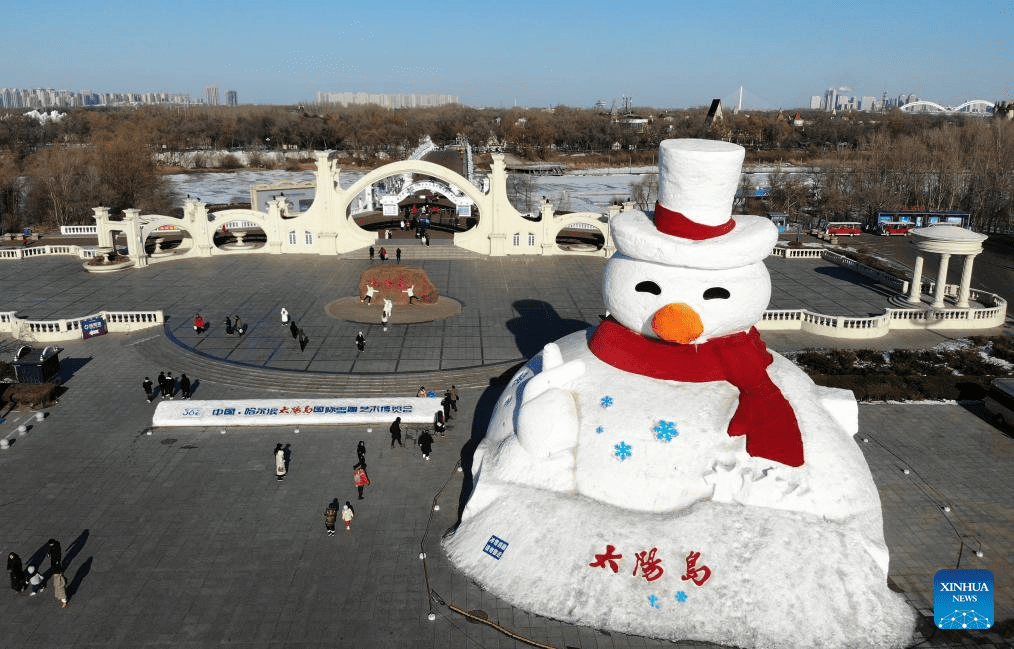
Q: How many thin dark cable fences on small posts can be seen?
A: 2